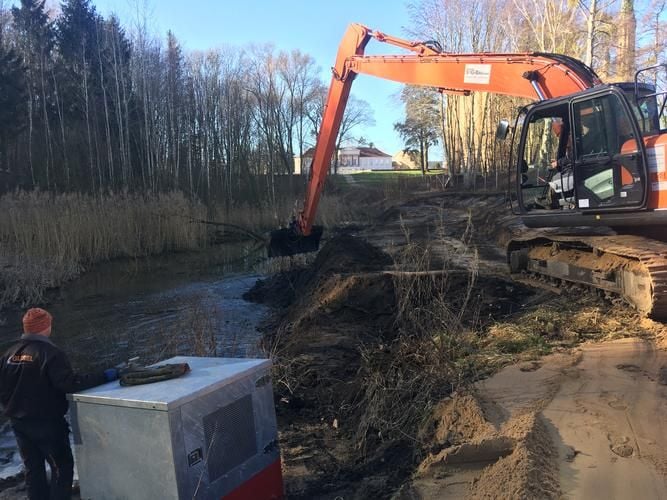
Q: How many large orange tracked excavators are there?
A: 1